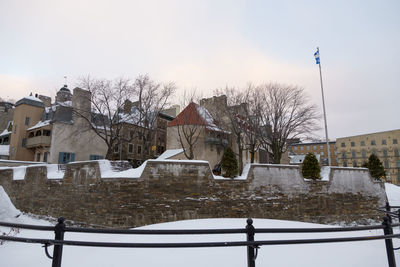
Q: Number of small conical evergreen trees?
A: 3